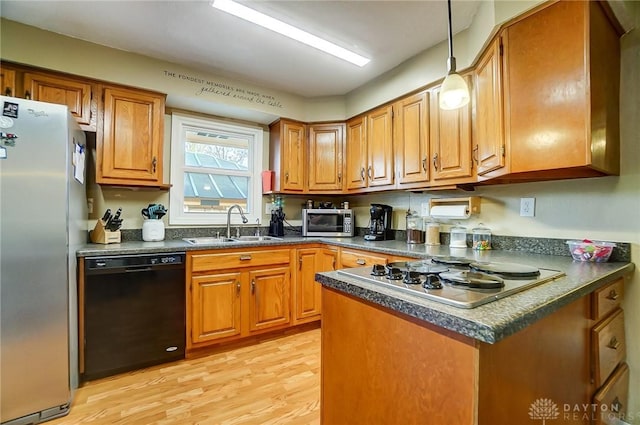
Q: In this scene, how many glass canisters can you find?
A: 4